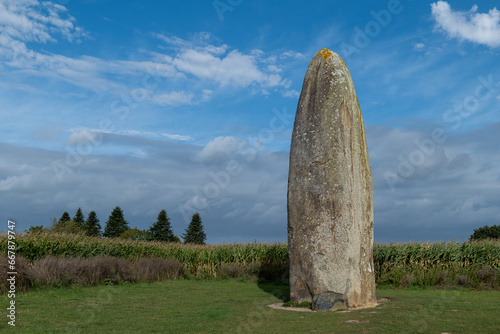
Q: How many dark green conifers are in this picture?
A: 6